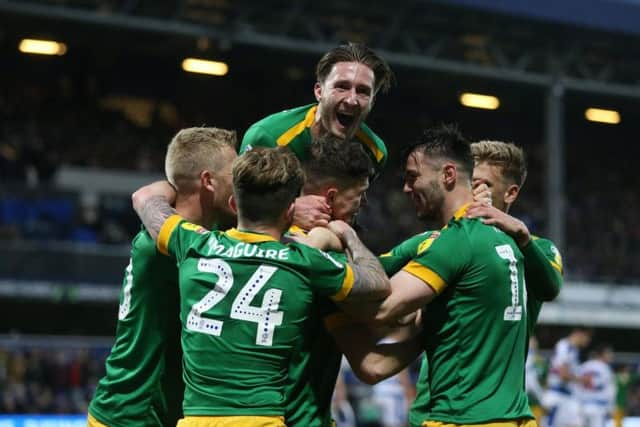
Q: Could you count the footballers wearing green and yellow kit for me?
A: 6